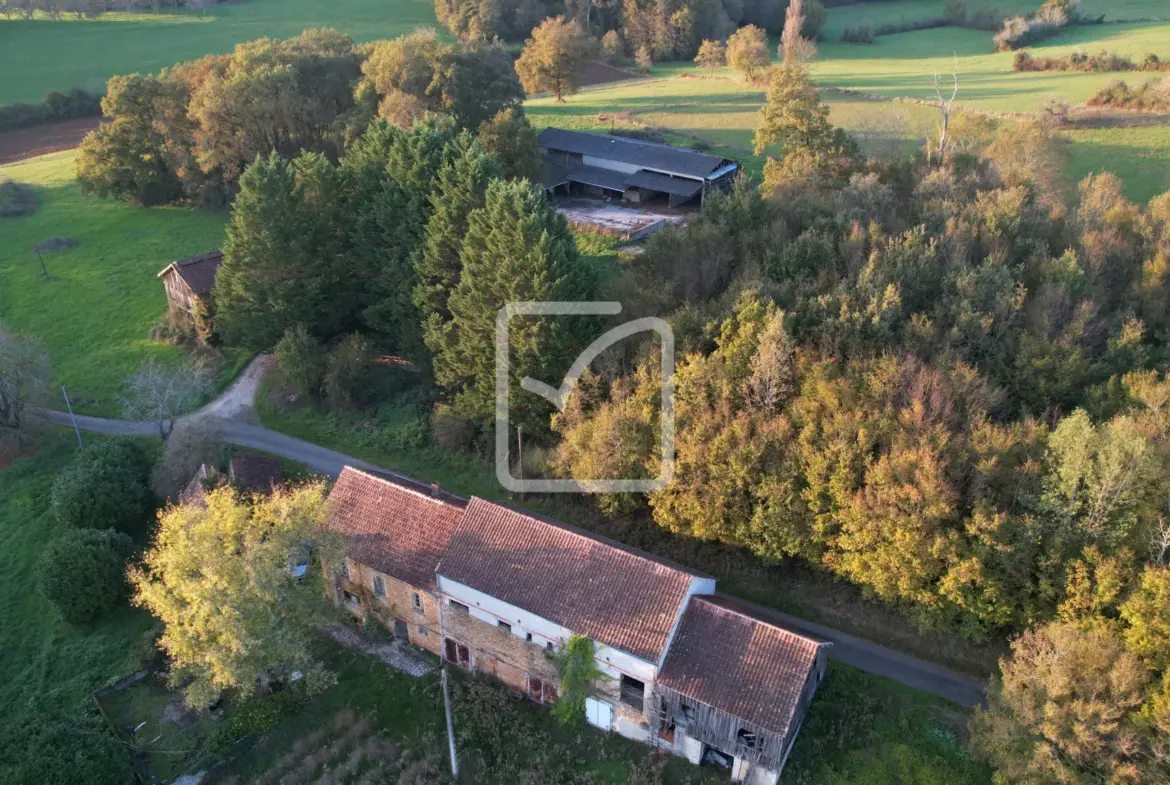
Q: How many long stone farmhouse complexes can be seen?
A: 1